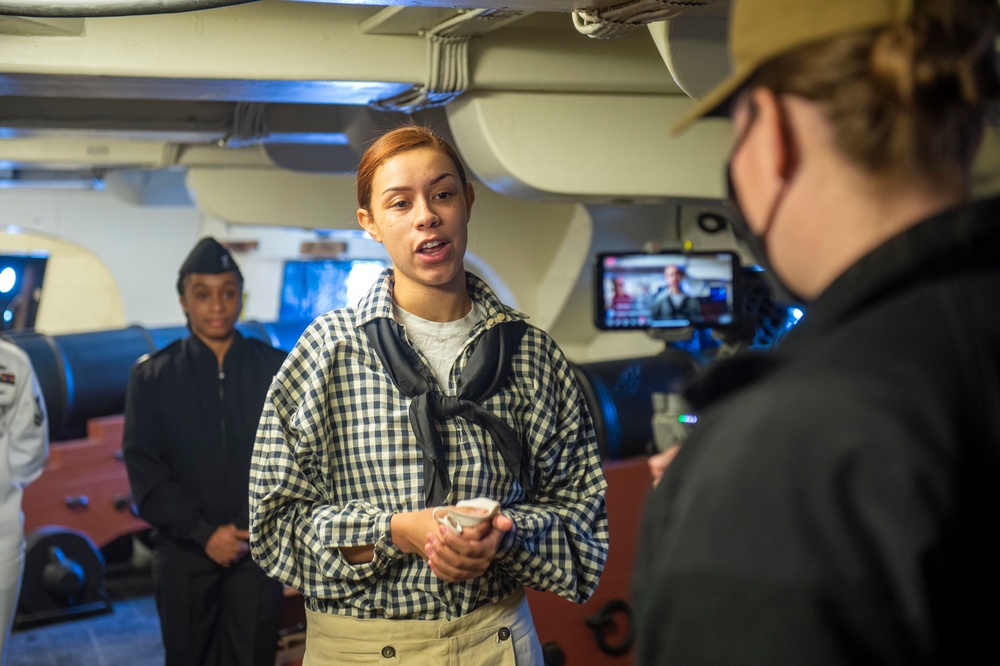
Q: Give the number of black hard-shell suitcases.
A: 0